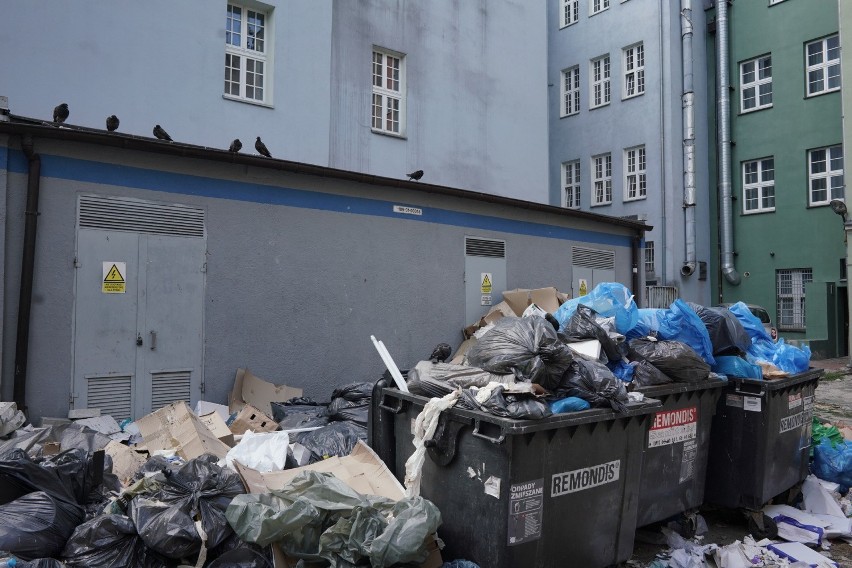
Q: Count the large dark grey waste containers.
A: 3